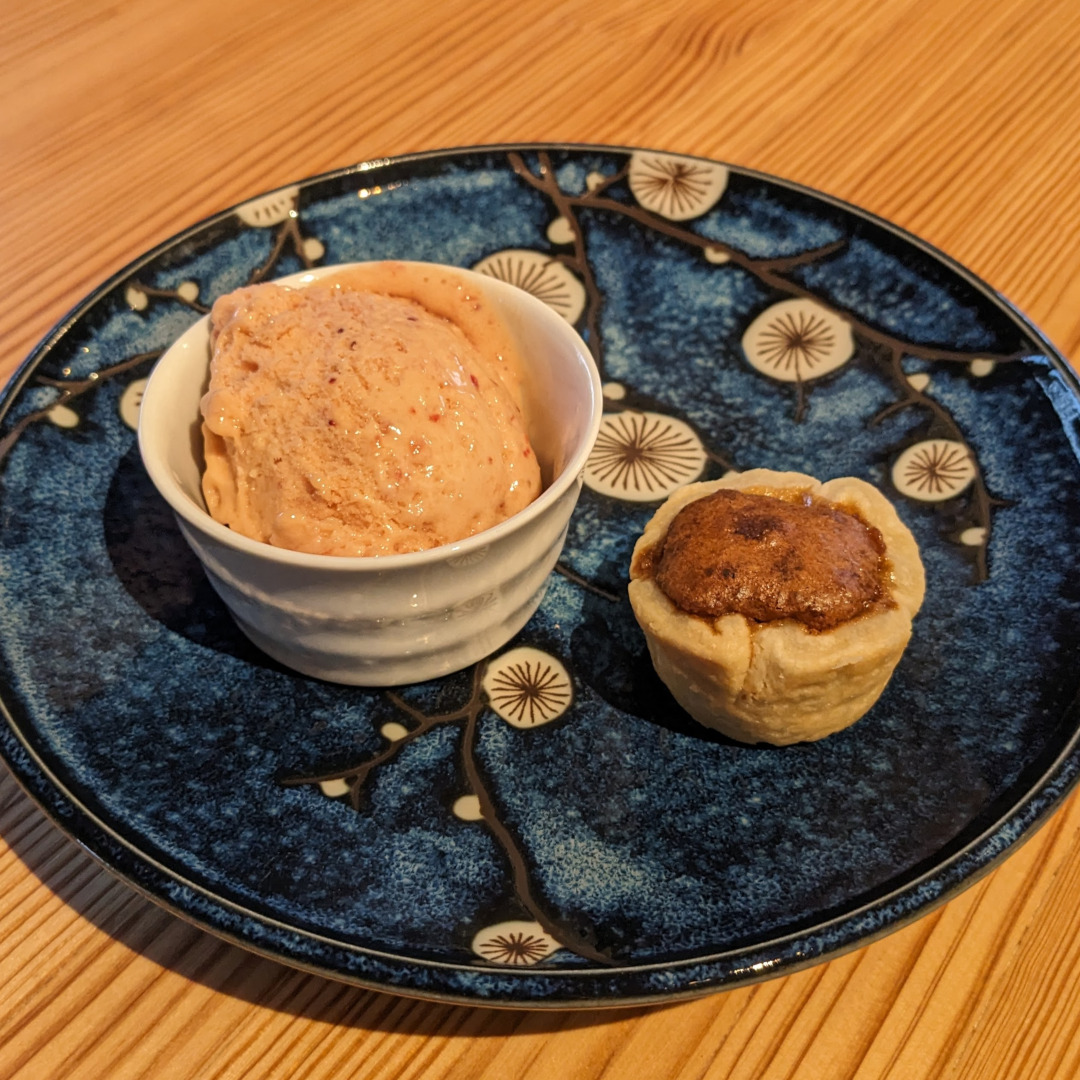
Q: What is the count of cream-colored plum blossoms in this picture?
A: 9